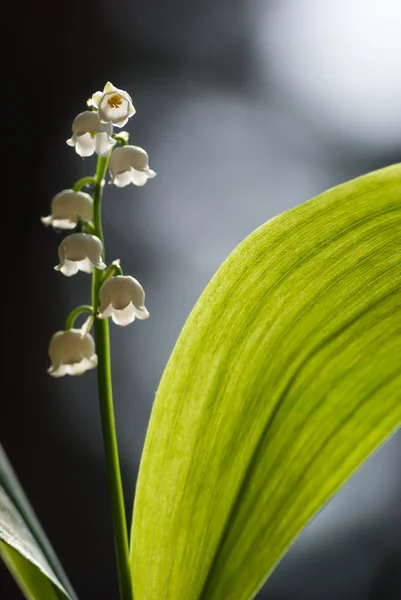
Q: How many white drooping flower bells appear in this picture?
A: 7